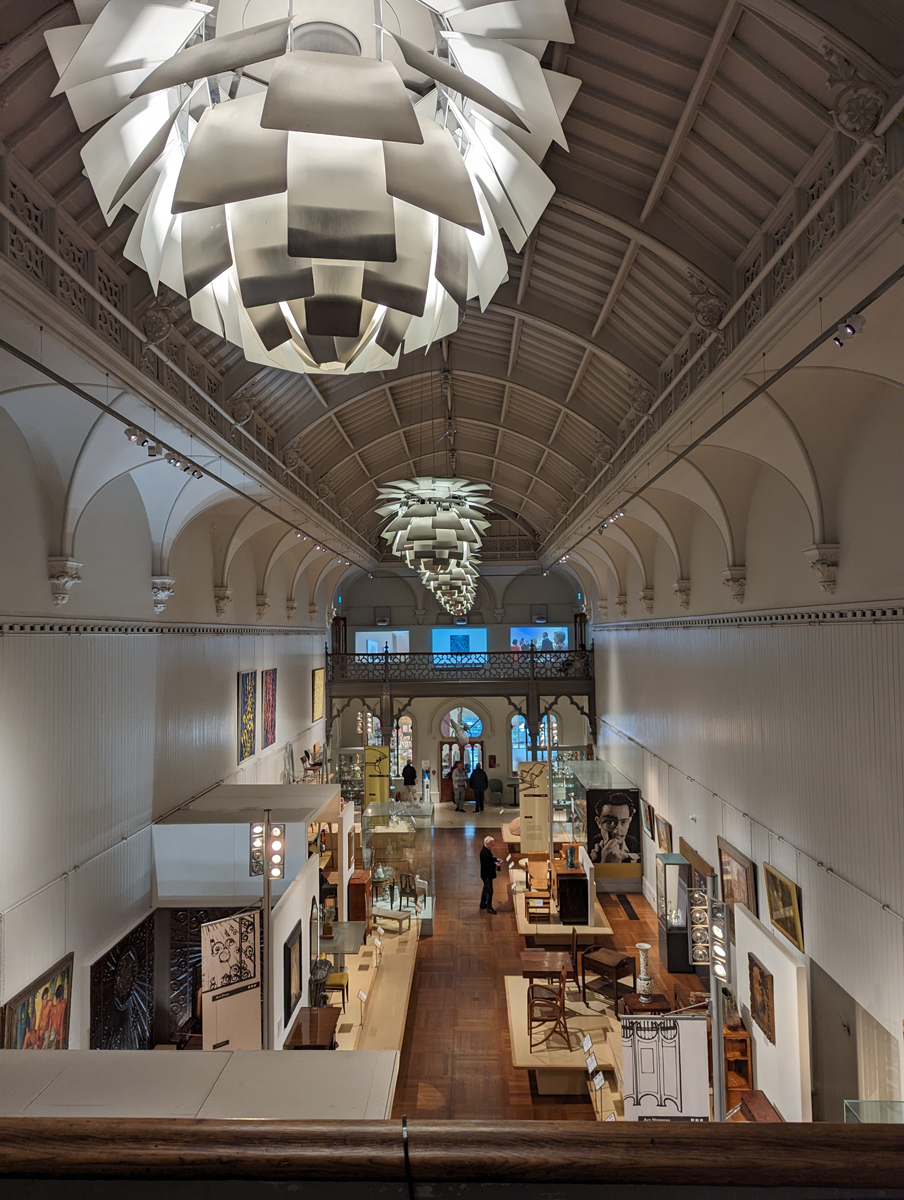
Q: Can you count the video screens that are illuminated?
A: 3